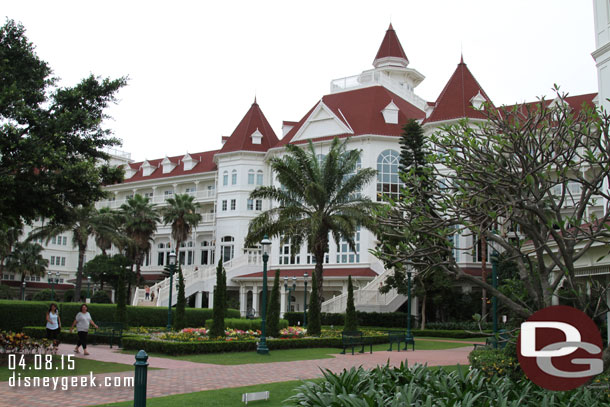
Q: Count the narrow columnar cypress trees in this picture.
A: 6